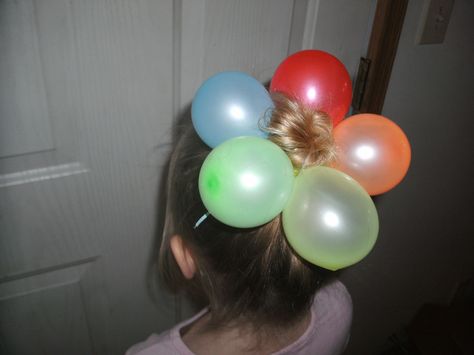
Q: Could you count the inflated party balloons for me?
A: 5